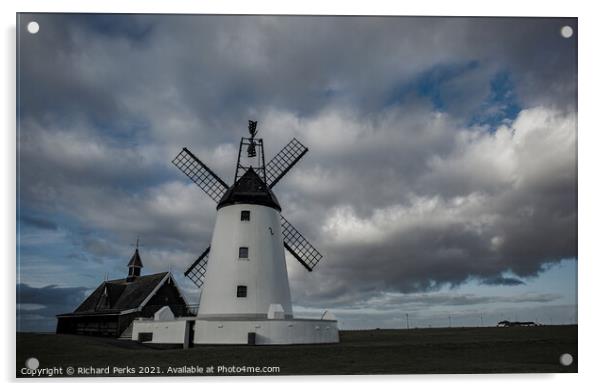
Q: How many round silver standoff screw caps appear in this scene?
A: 4